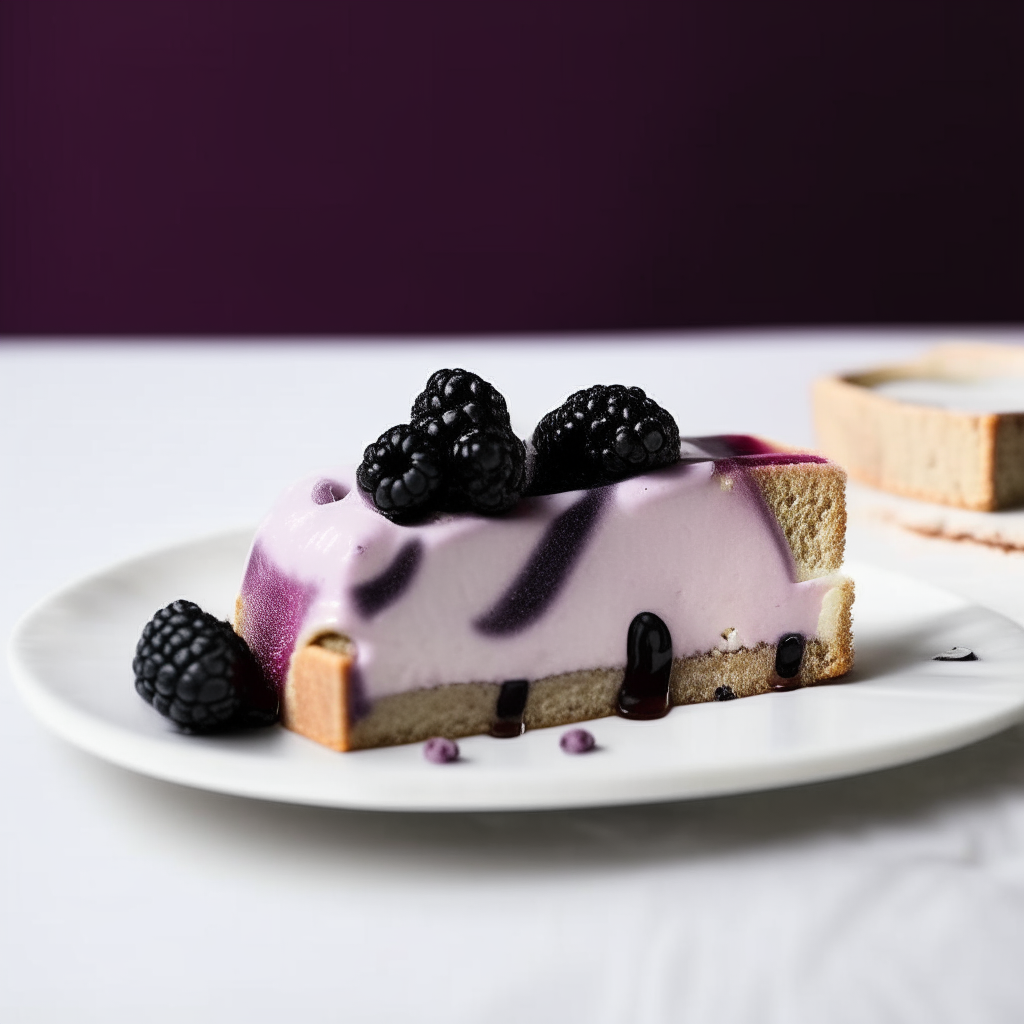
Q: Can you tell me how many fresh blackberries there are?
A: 5